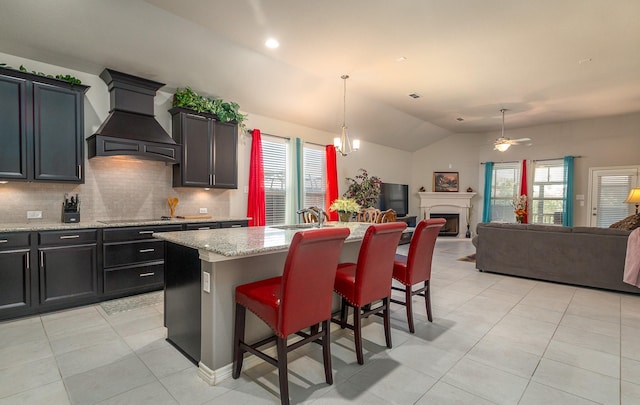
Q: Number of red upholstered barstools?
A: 3